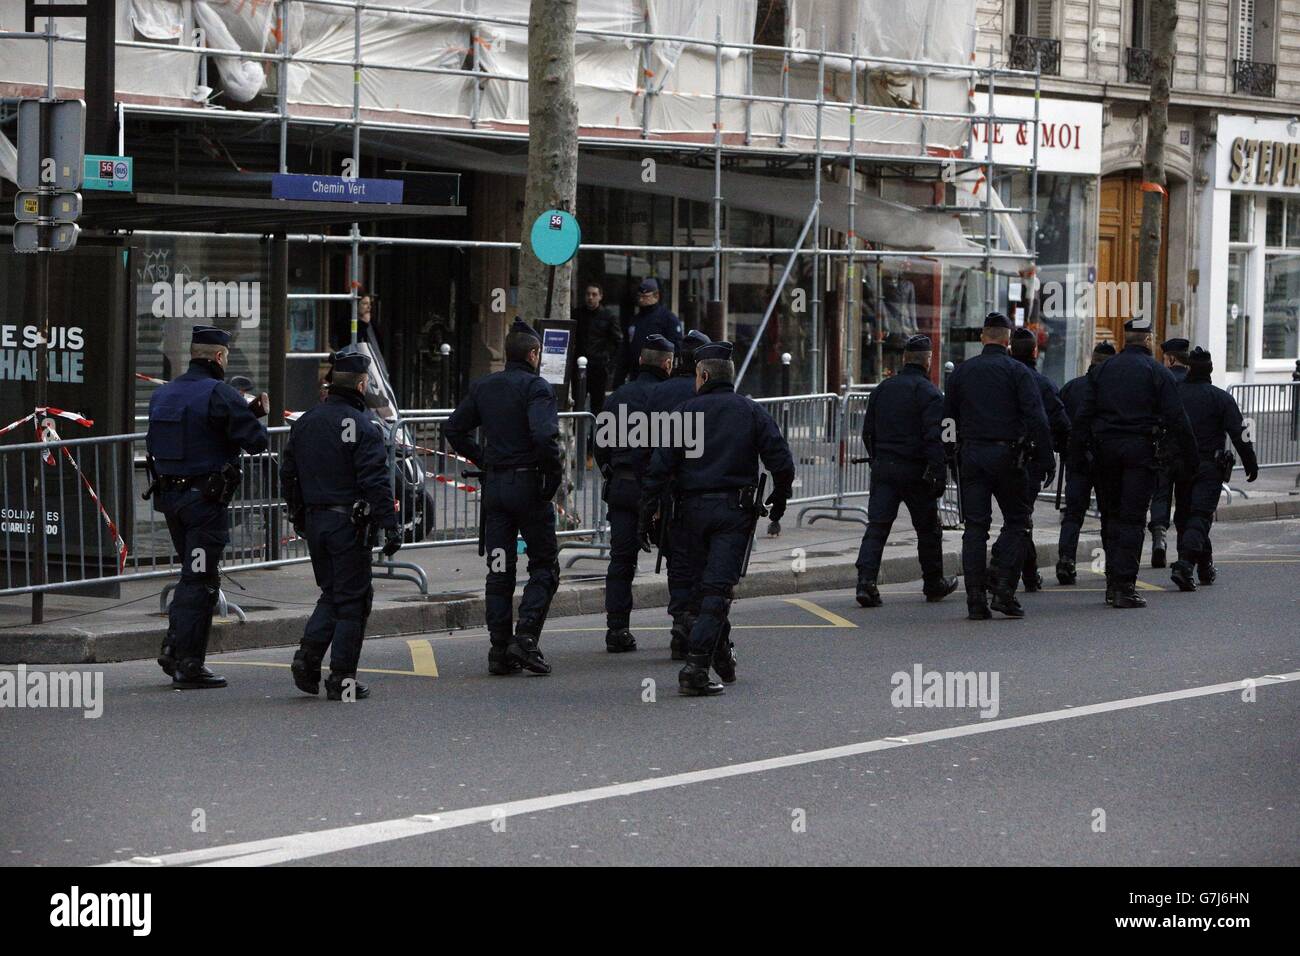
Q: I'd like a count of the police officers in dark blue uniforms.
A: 14